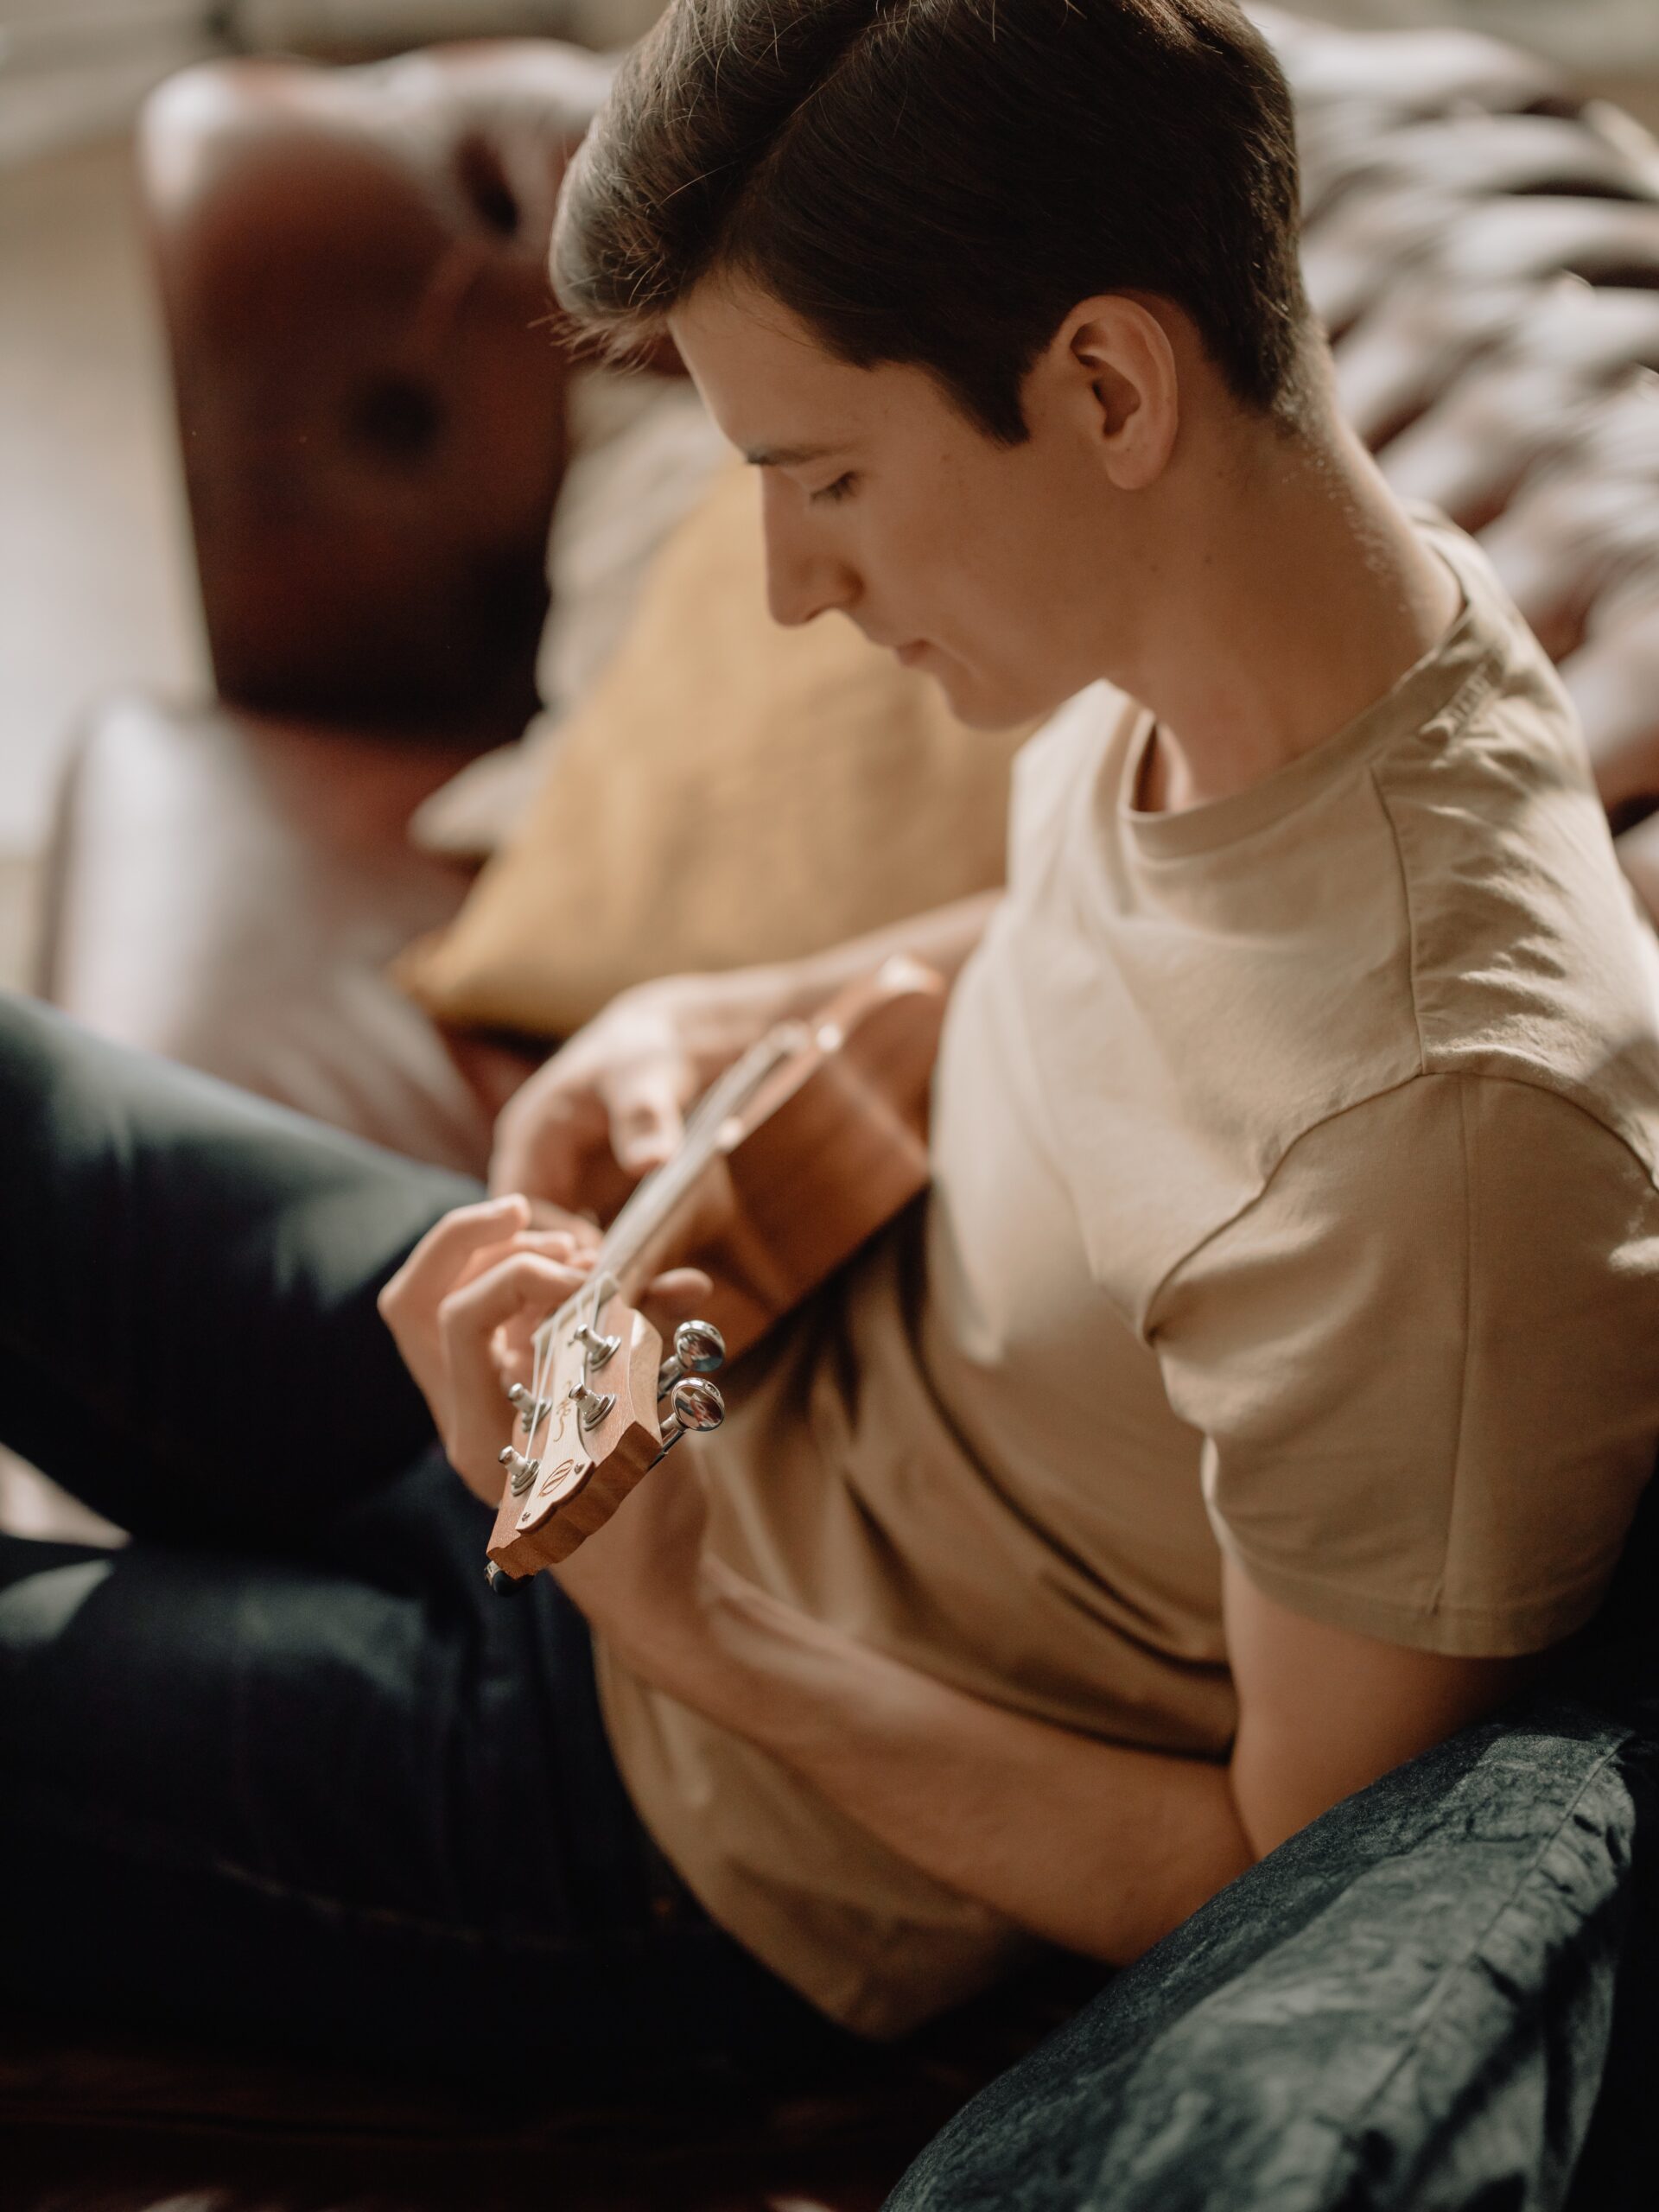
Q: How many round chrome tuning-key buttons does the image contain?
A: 2